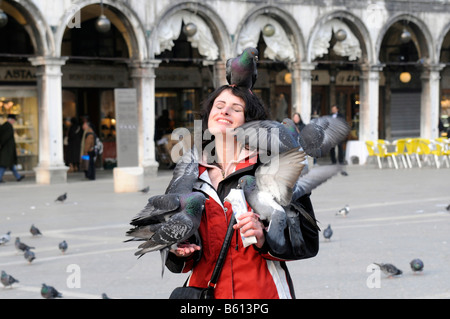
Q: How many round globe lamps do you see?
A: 8